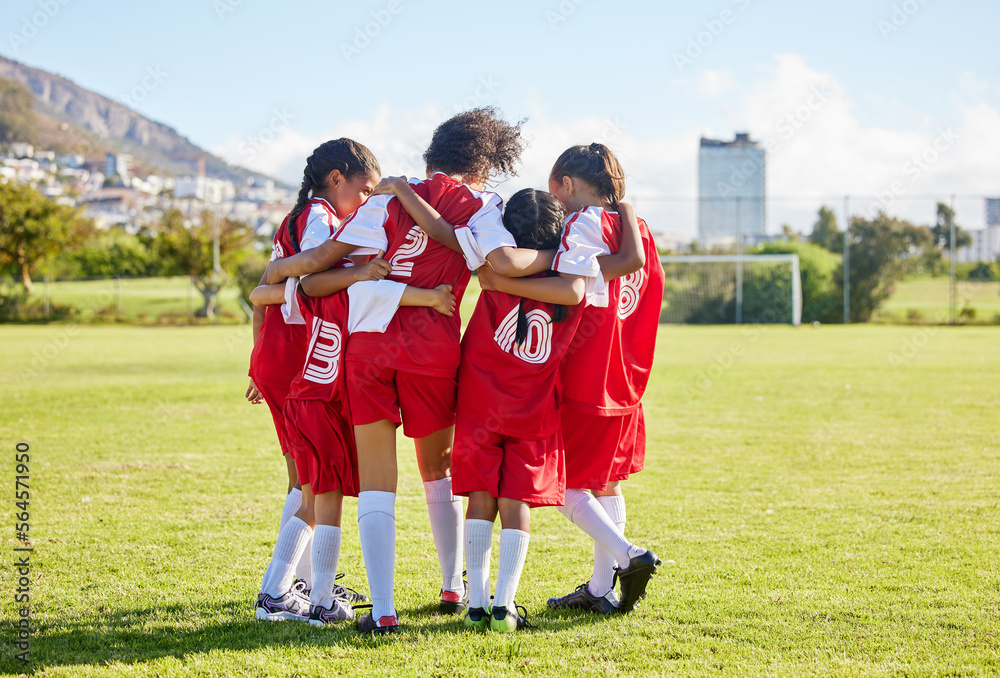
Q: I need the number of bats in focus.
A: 0